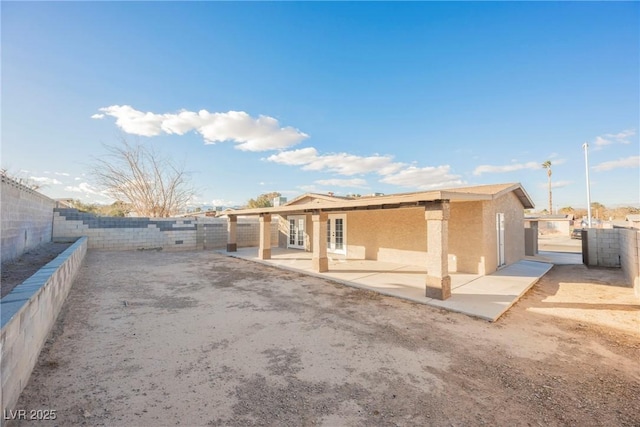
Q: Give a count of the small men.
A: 0